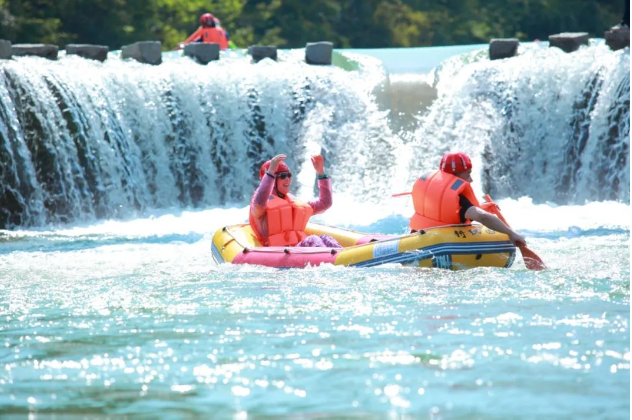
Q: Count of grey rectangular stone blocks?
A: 10